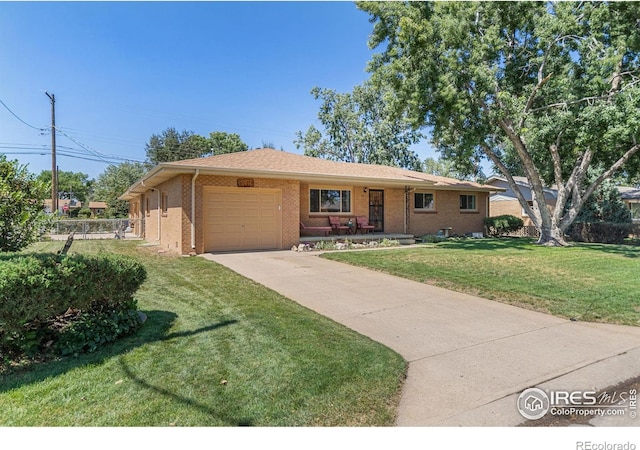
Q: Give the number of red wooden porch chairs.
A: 2